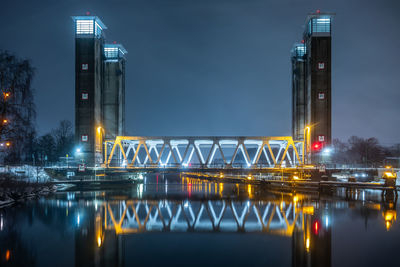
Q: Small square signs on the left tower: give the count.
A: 3